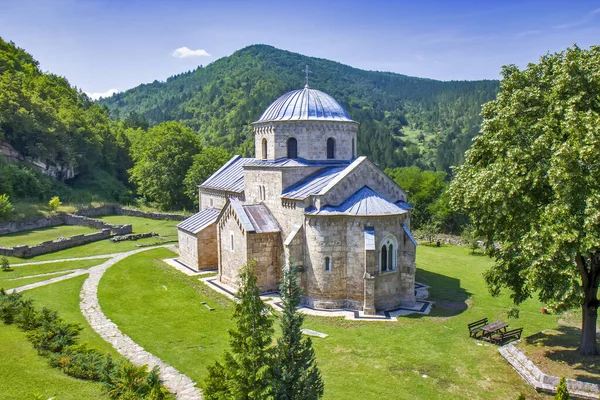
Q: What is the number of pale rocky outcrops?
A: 1